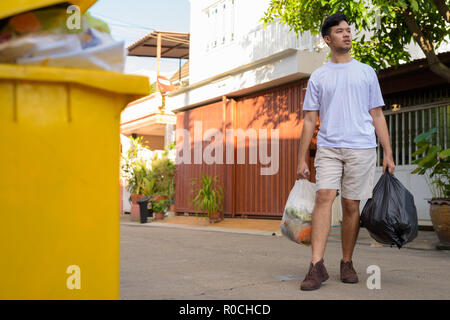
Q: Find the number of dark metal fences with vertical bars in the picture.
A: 1